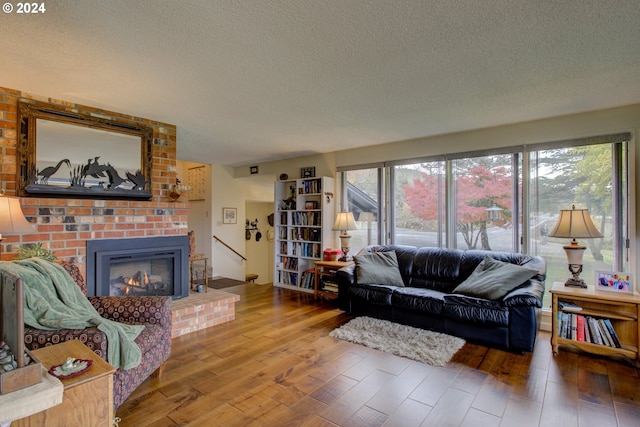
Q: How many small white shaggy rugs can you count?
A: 1